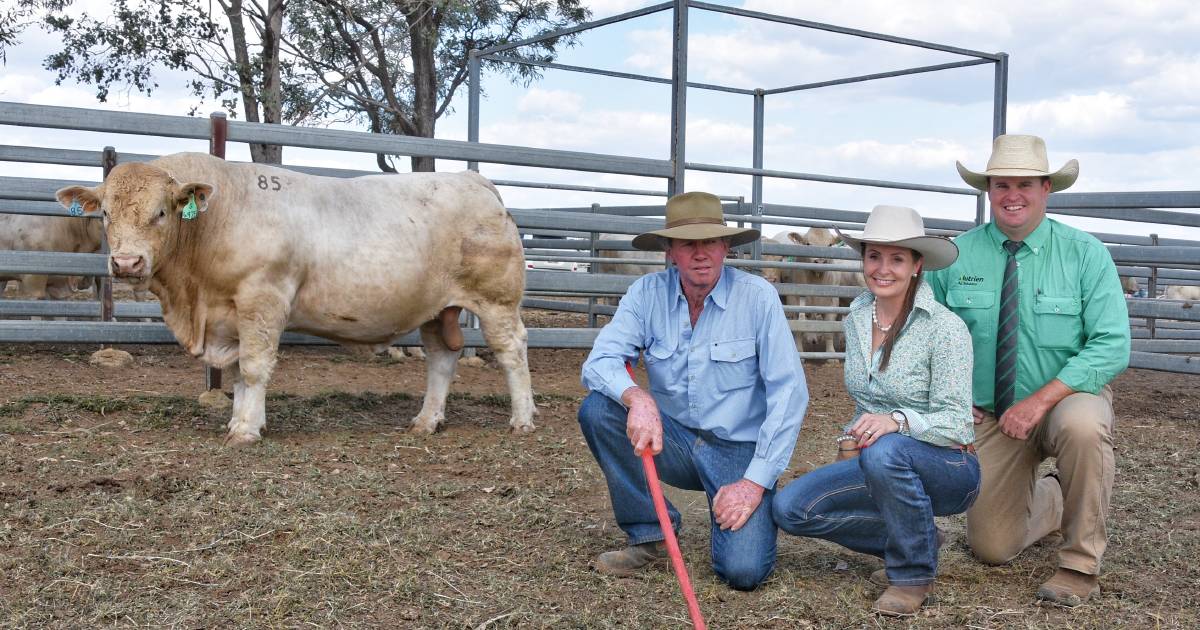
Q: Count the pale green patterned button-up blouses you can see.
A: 1